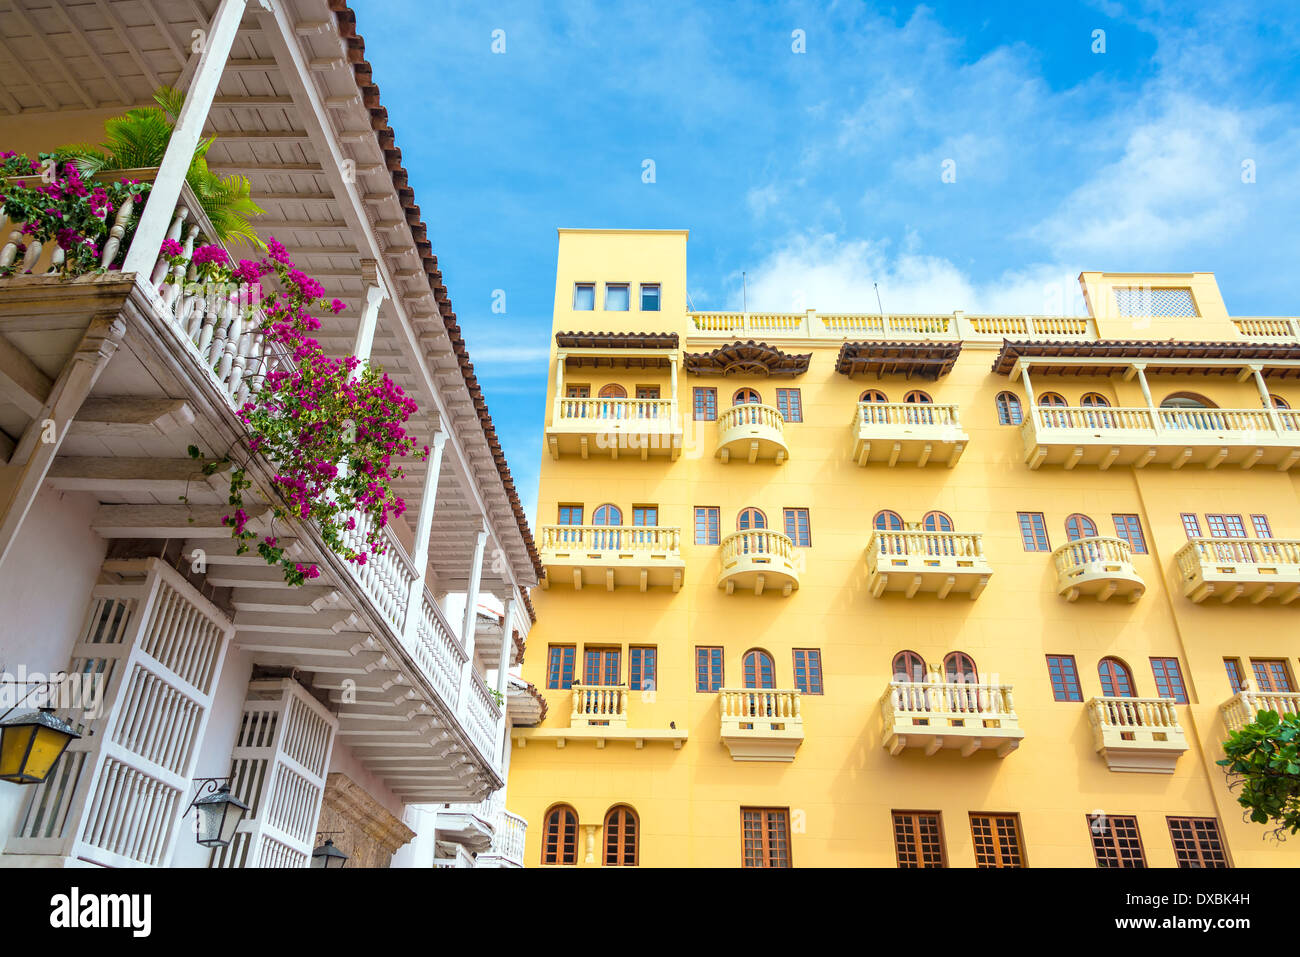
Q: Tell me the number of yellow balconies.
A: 14